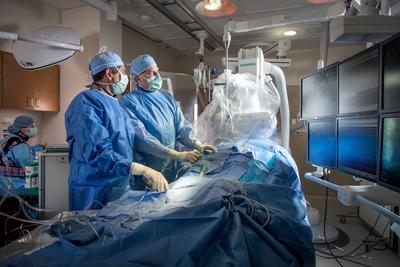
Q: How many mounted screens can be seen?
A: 6